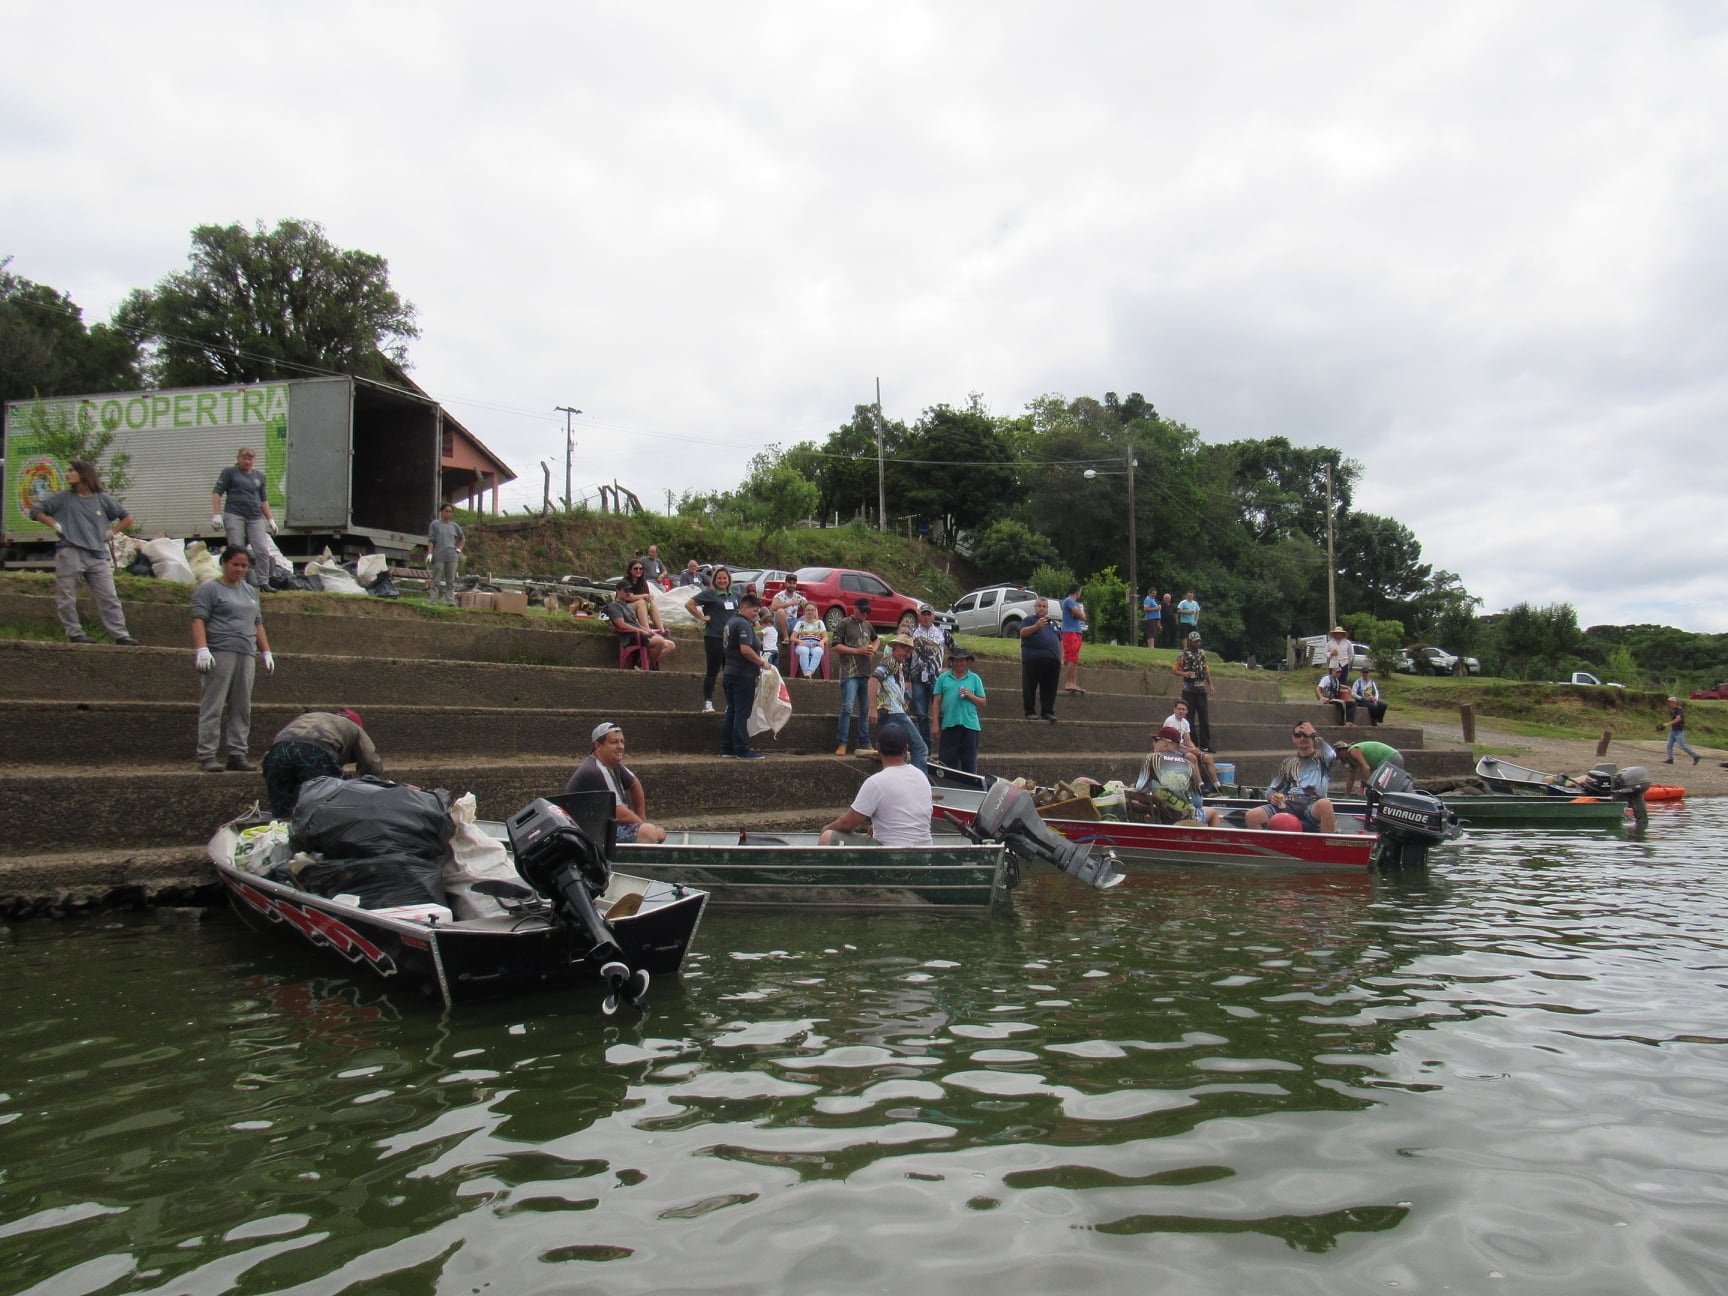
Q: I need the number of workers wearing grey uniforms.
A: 4